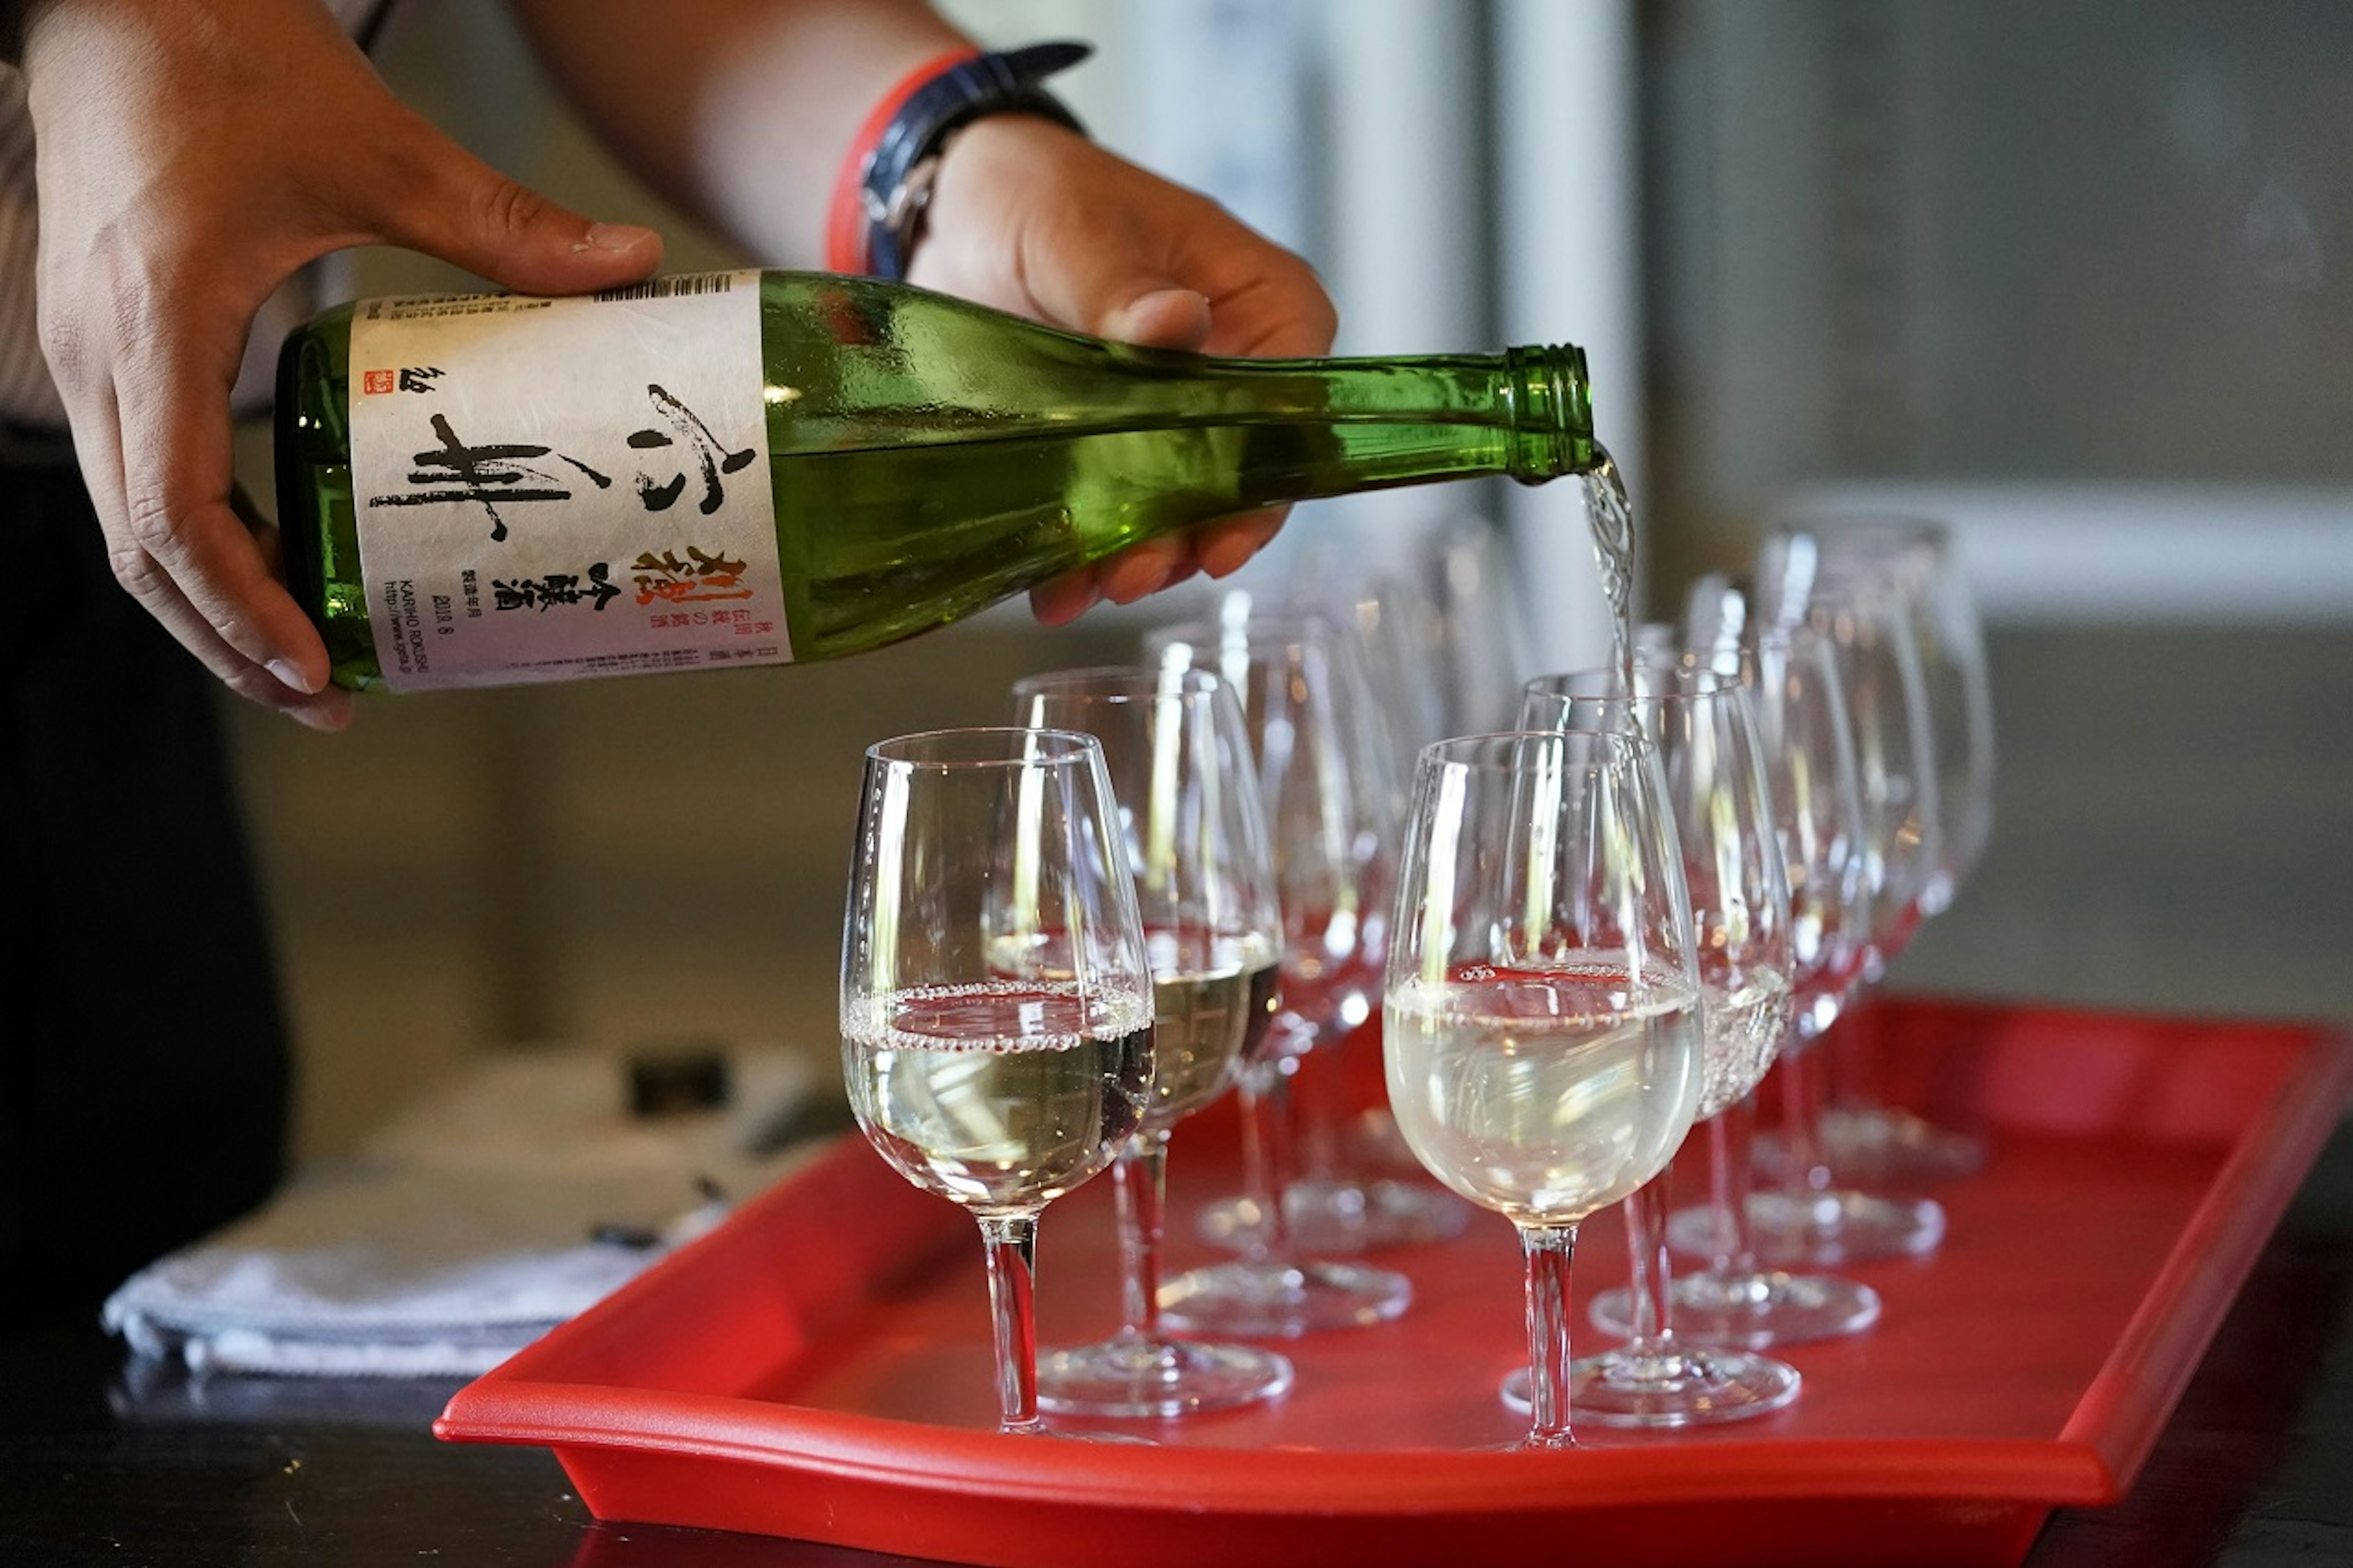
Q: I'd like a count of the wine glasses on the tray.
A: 10